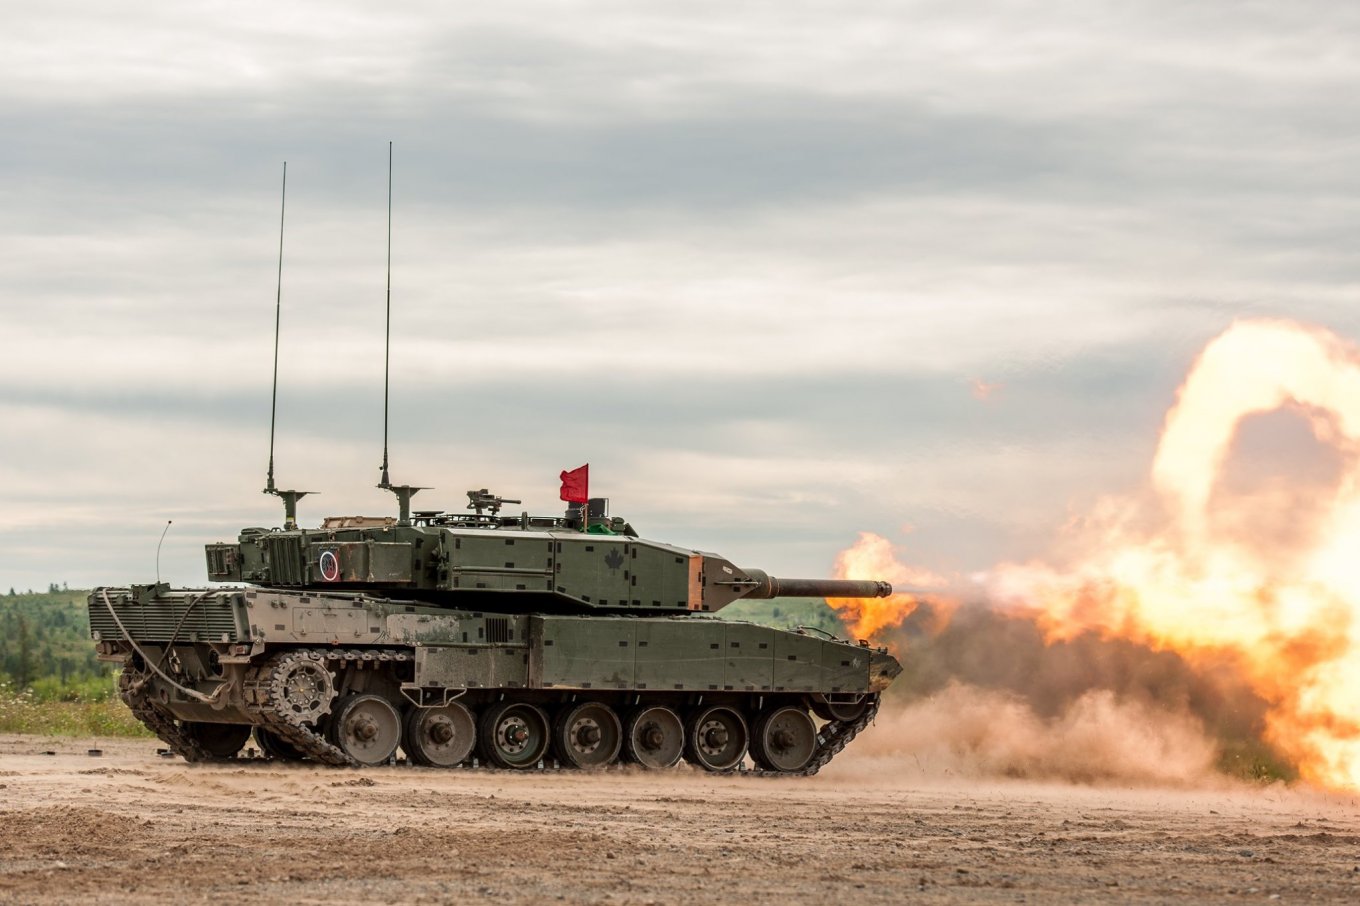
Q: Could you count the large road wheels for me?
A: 7